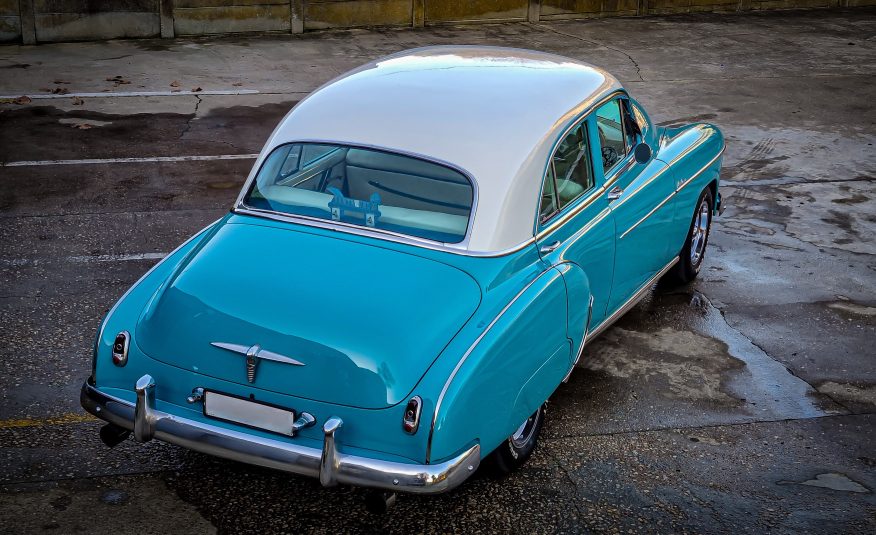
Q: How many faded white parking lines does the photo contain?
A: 3